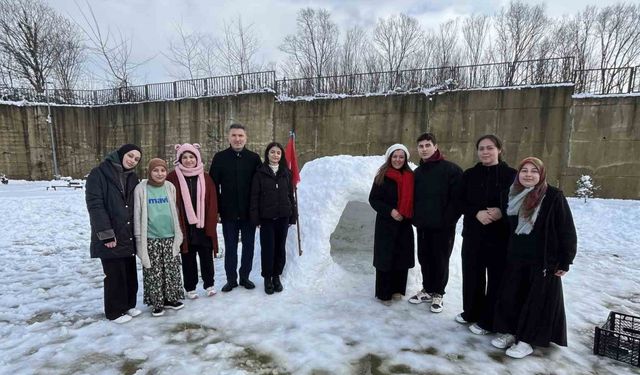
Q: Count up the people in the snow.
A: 9